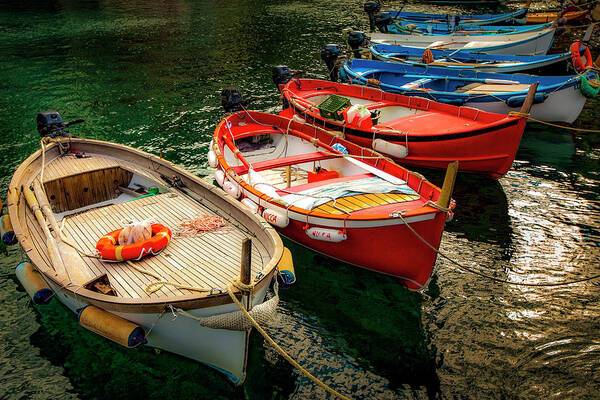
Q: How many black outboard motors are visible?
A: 7